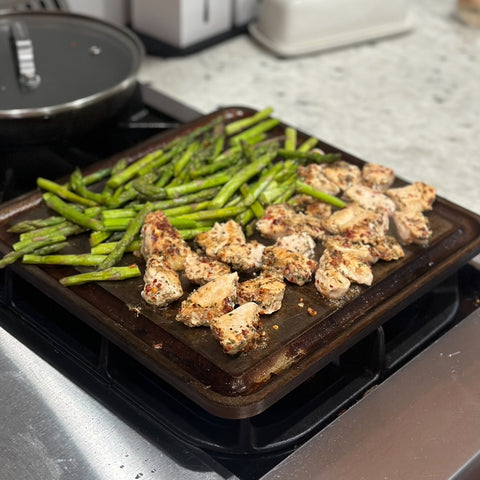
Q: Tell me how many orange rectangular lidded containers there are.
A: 0